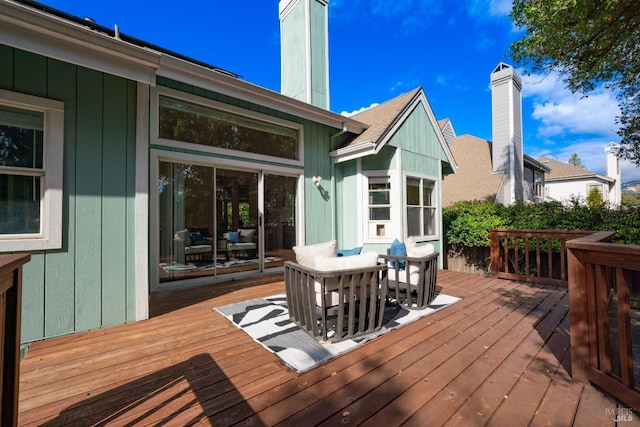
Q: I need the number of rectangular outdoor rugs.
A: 1